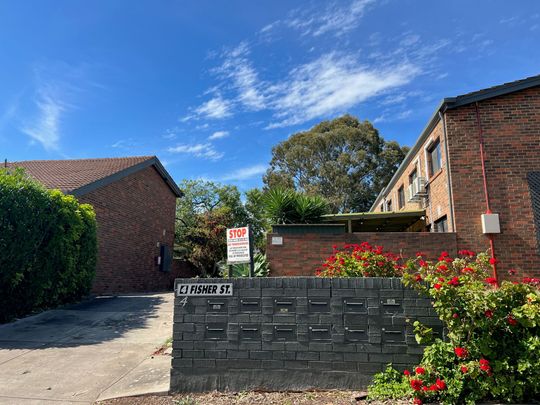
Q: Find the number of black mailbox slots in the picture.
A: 12